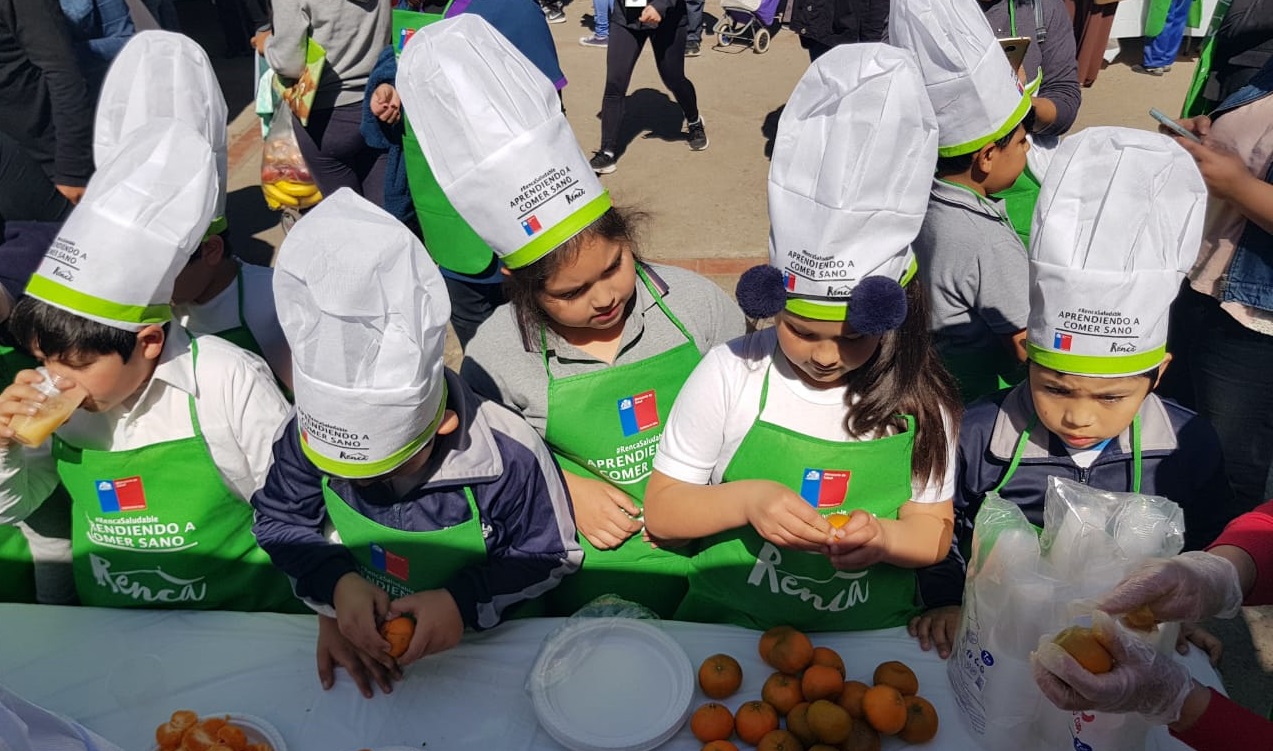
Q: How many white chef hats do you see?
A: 7